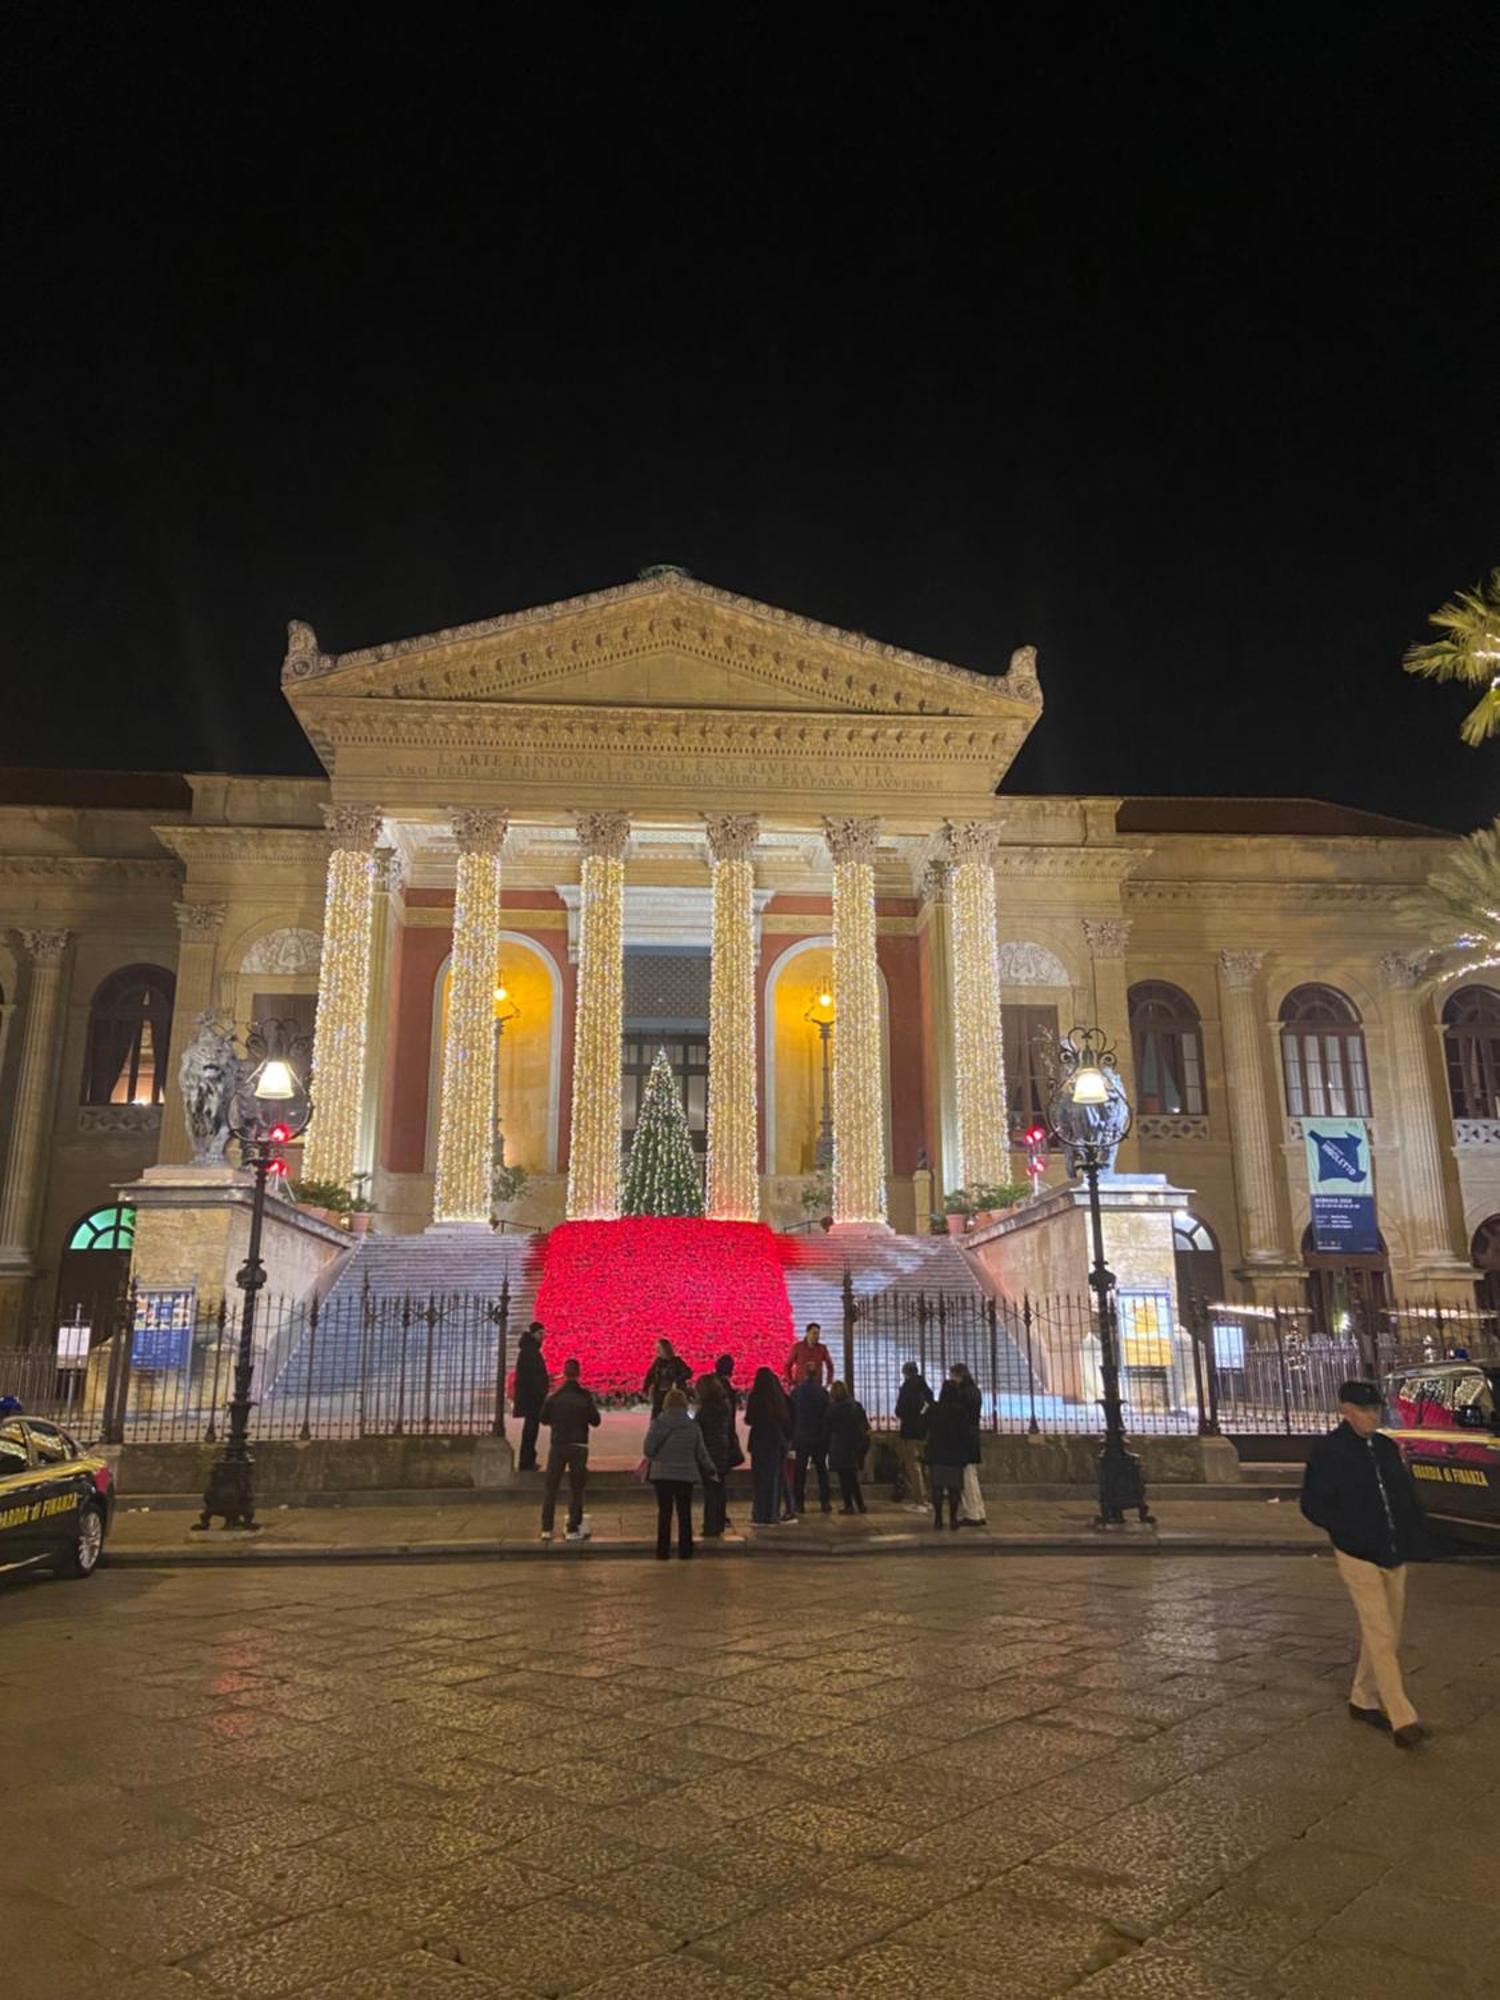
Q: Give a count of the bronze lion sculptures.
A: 2